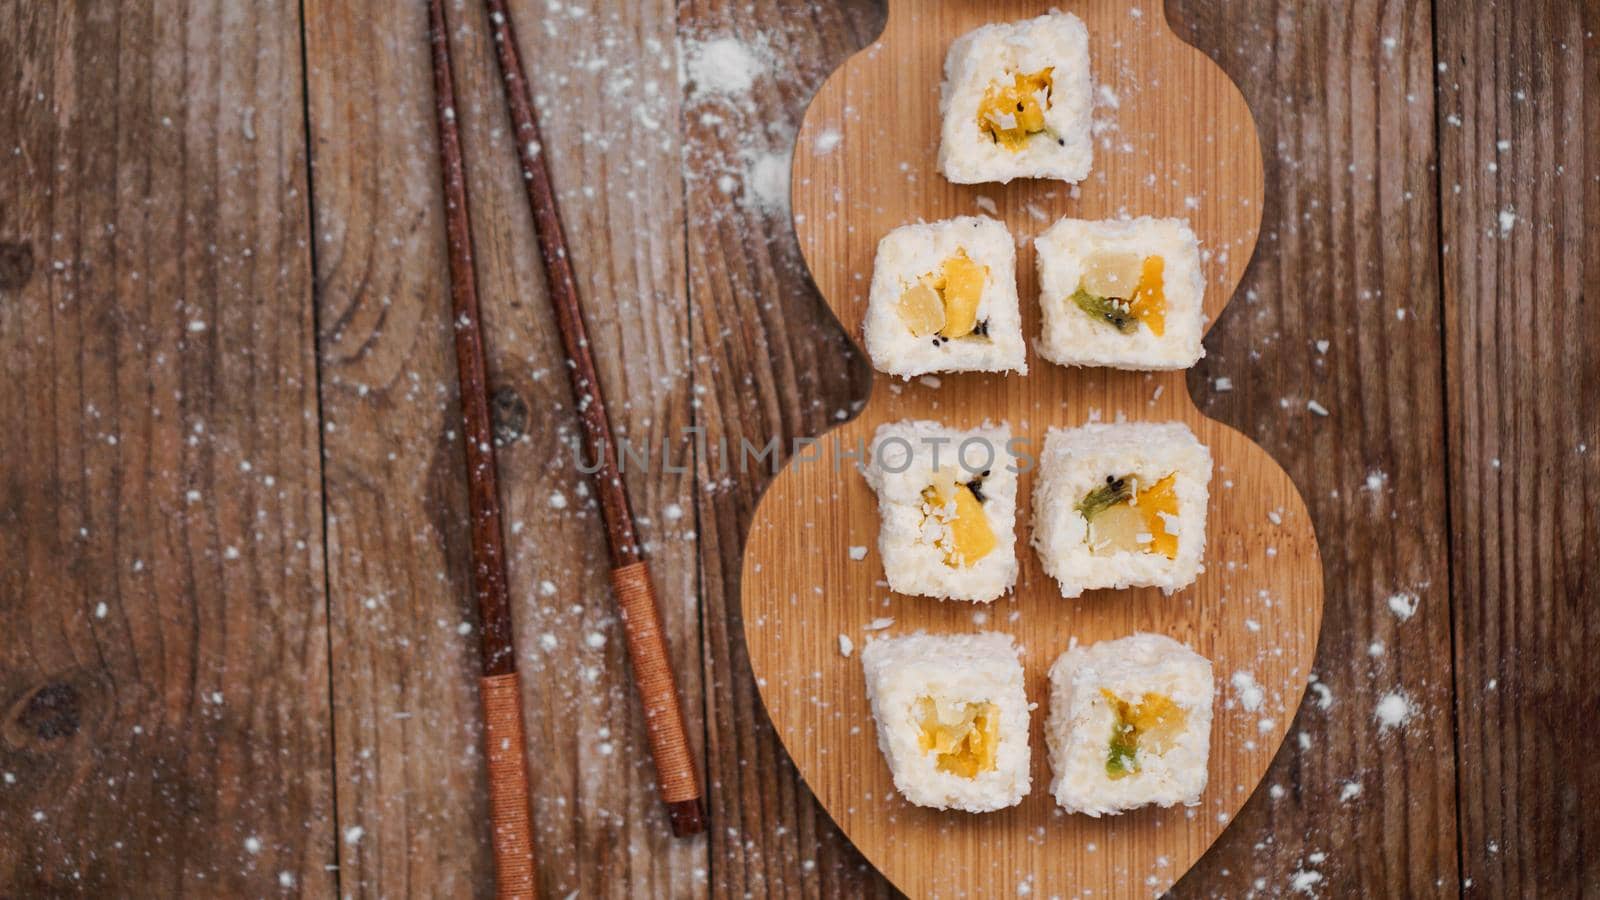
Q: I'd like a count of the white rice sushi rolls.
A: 7